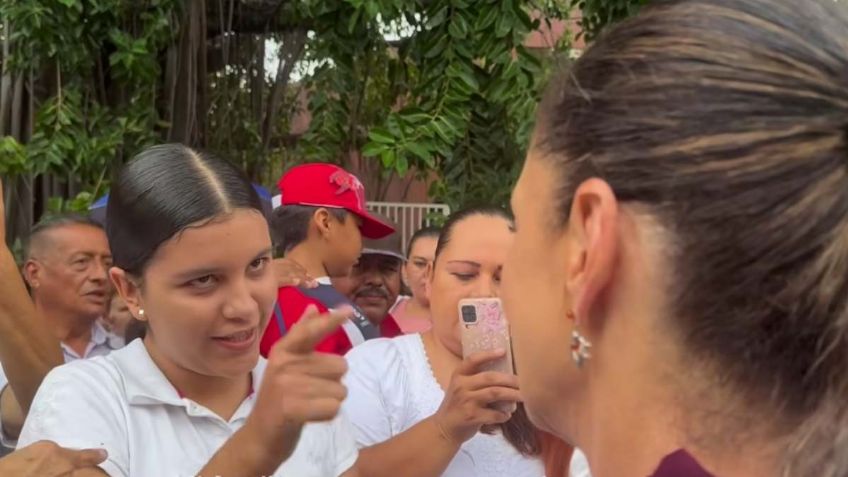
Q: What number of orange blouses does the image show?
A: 0